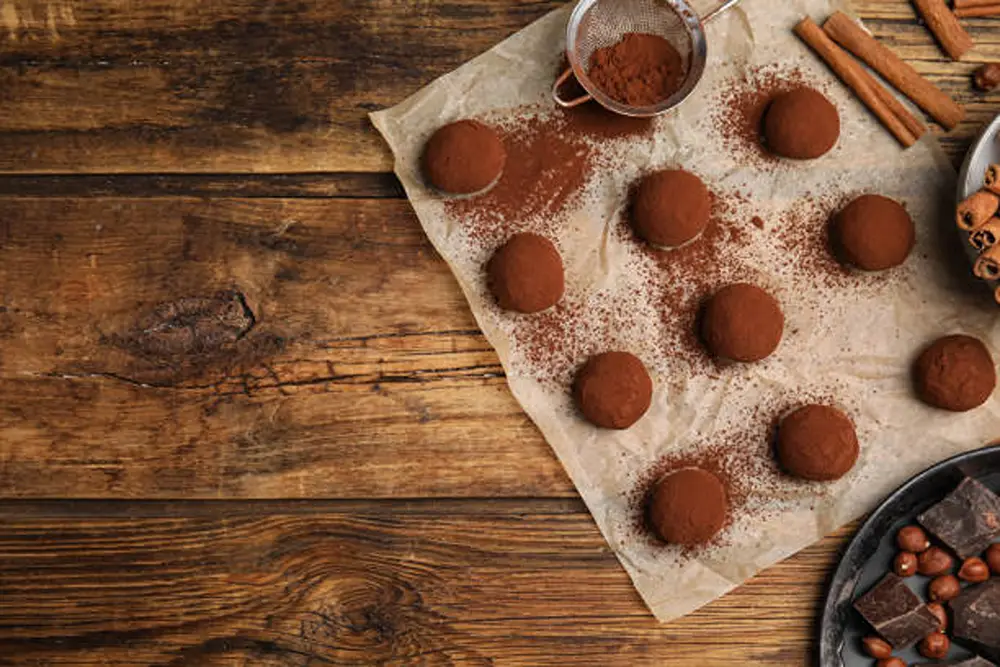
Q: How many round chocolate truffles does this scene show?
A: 10